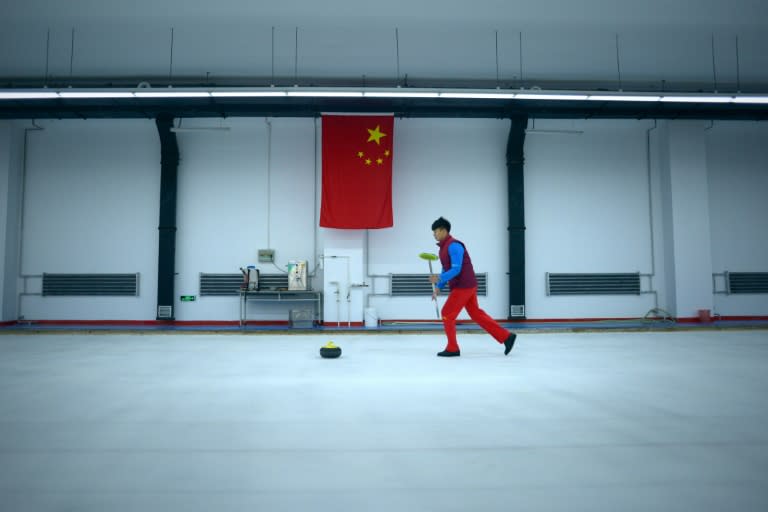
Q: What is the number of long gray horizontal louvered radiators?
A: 5